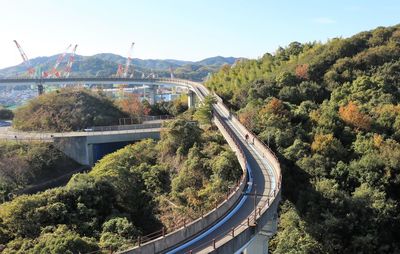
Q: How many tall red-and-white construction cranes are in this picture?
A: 4